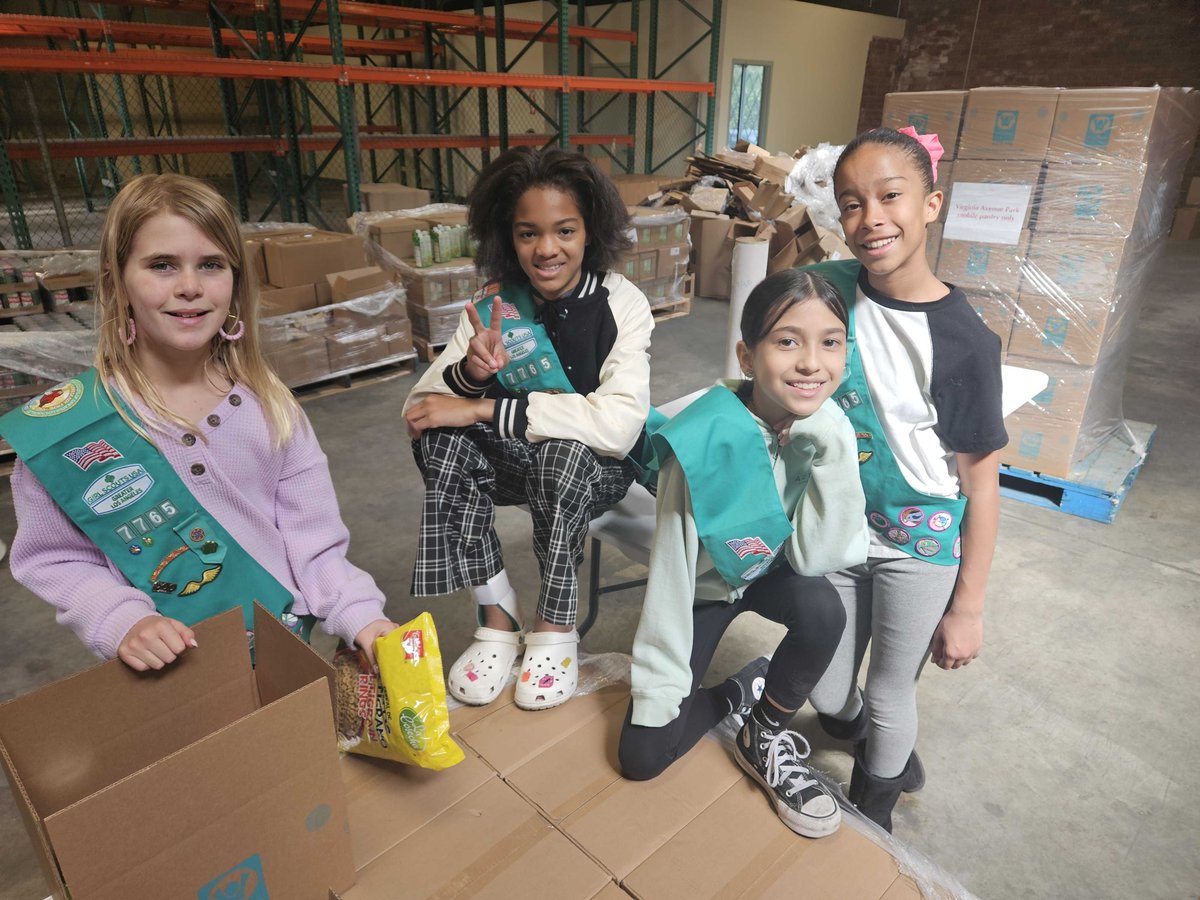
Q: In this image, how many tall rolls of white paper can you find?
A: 1